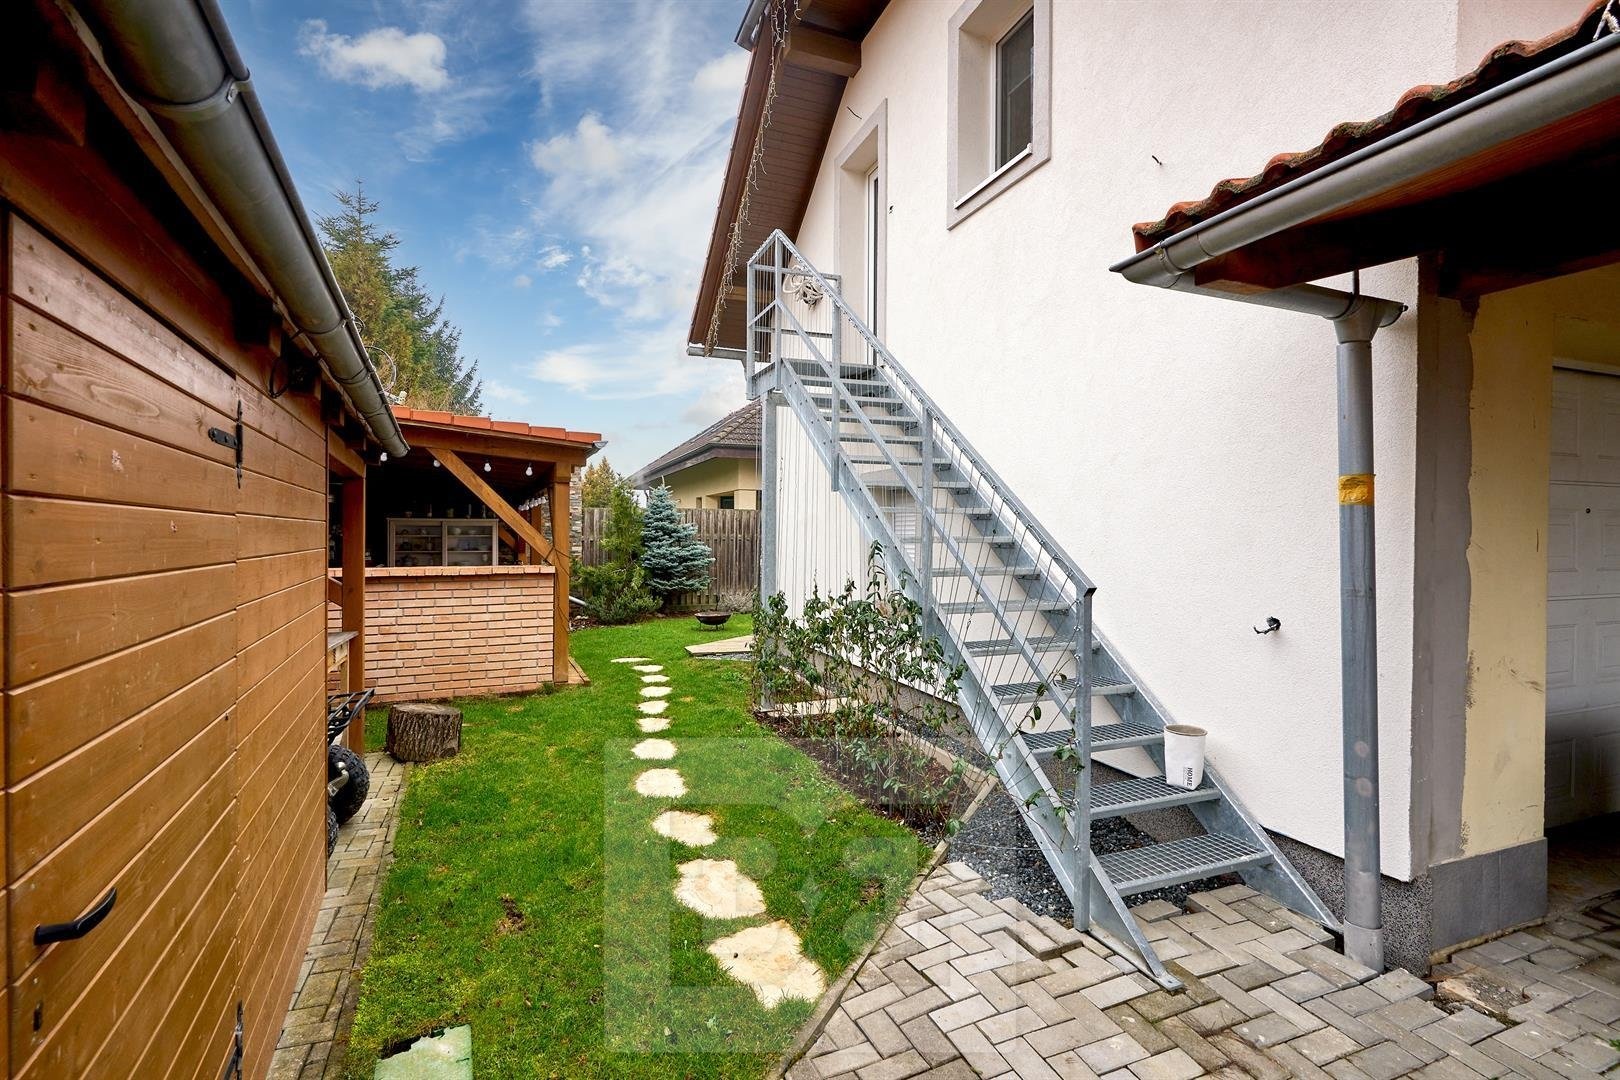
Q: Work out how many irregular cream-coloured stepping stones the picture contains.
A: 11